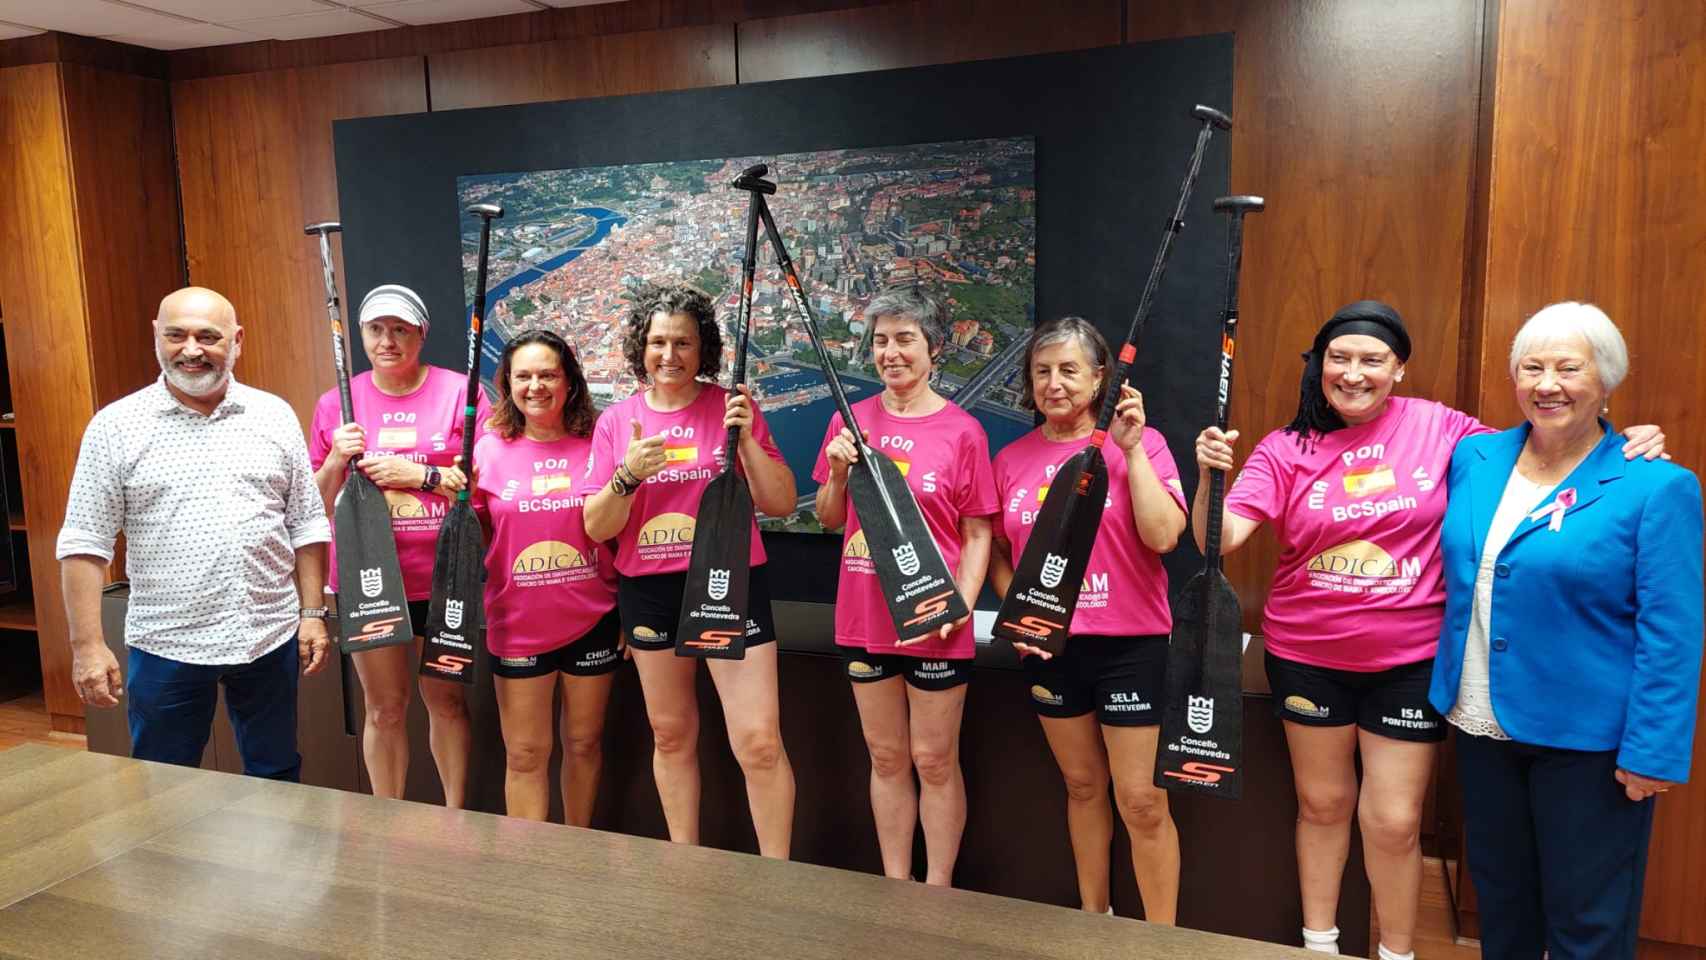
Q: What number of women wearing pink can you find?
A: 6